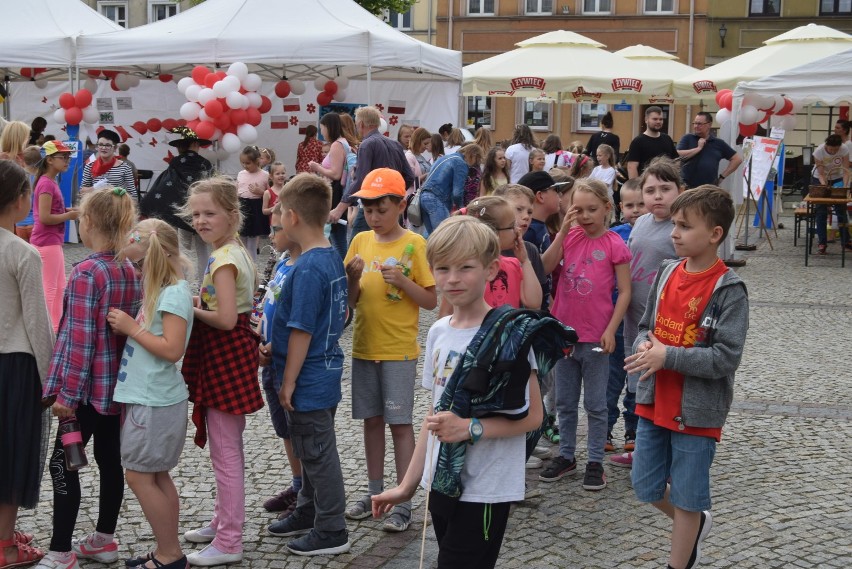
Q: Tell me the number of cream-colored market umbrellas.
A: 3